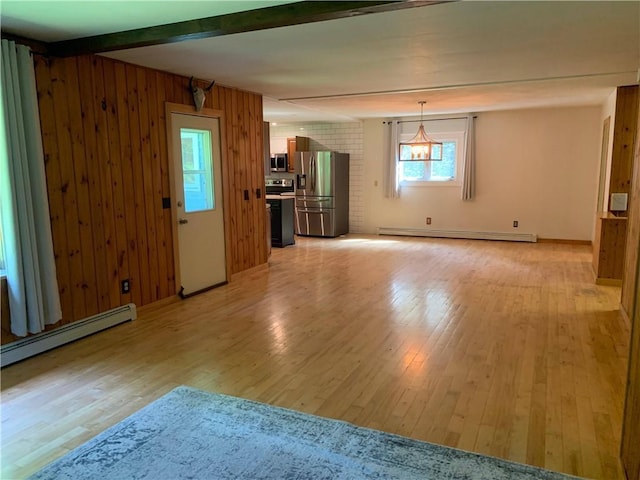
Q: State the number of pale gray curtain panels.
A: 3